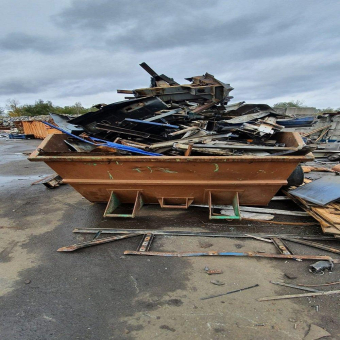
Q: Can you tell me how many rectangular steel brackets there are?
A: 3